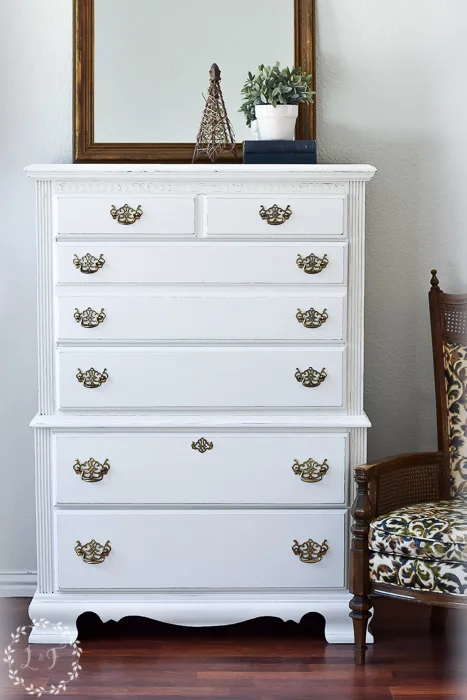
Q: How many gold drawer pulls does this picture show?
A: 12